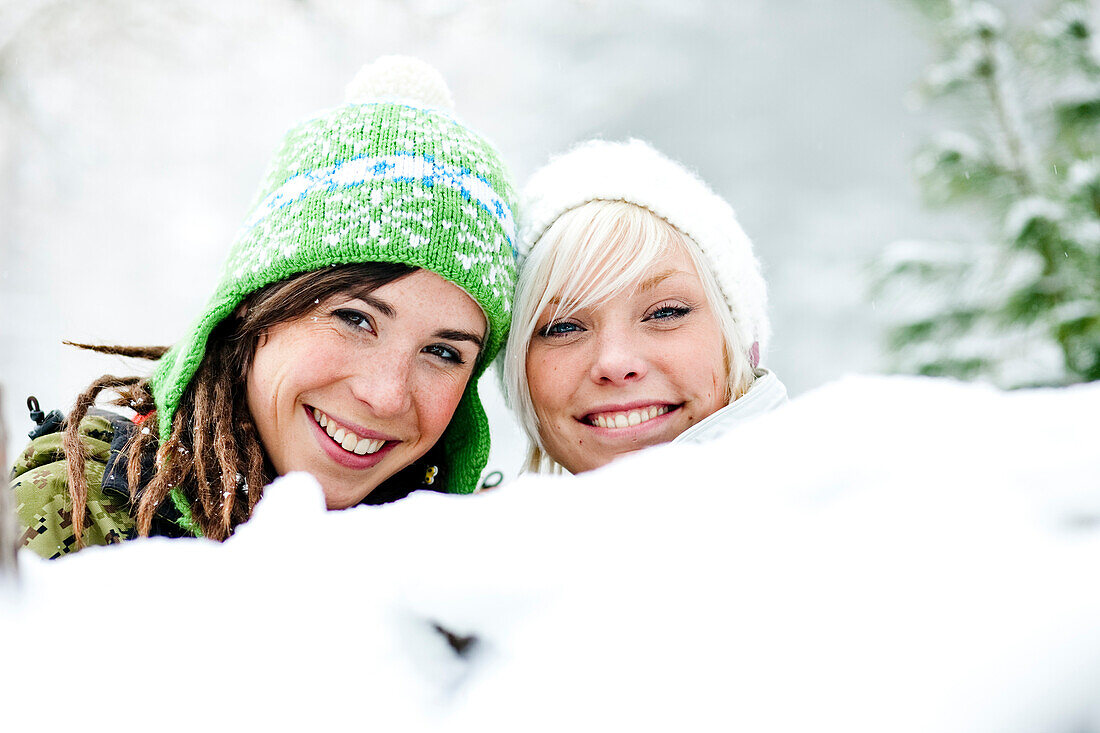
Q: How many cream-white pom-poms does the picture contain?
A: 1